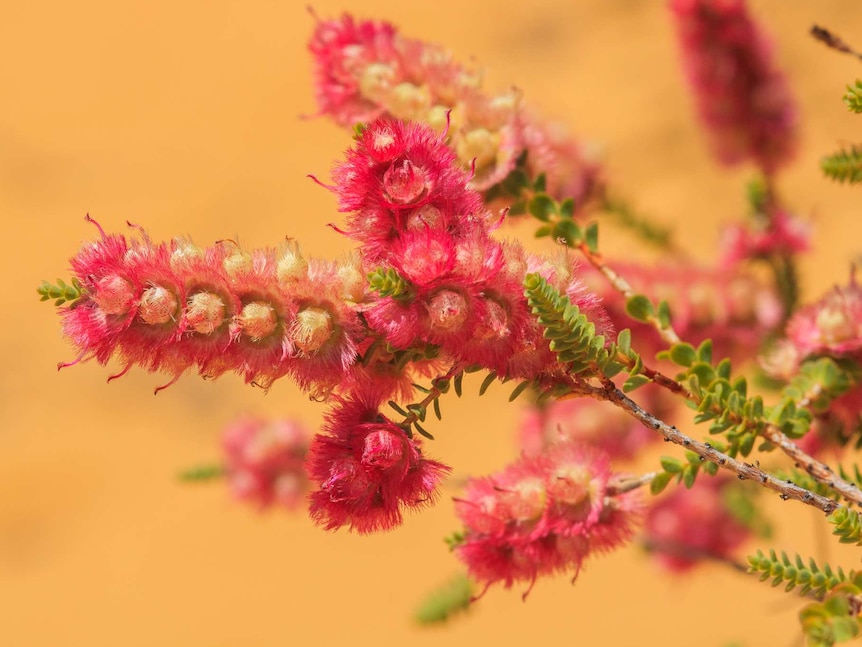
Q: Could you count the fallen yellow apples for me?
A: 0